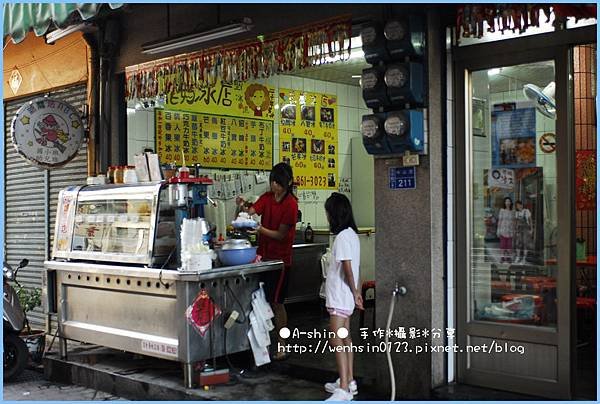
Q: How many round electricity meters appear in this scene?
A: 6